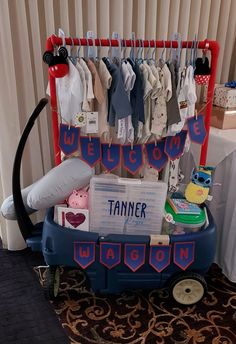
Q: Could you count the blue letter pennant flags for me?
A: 12